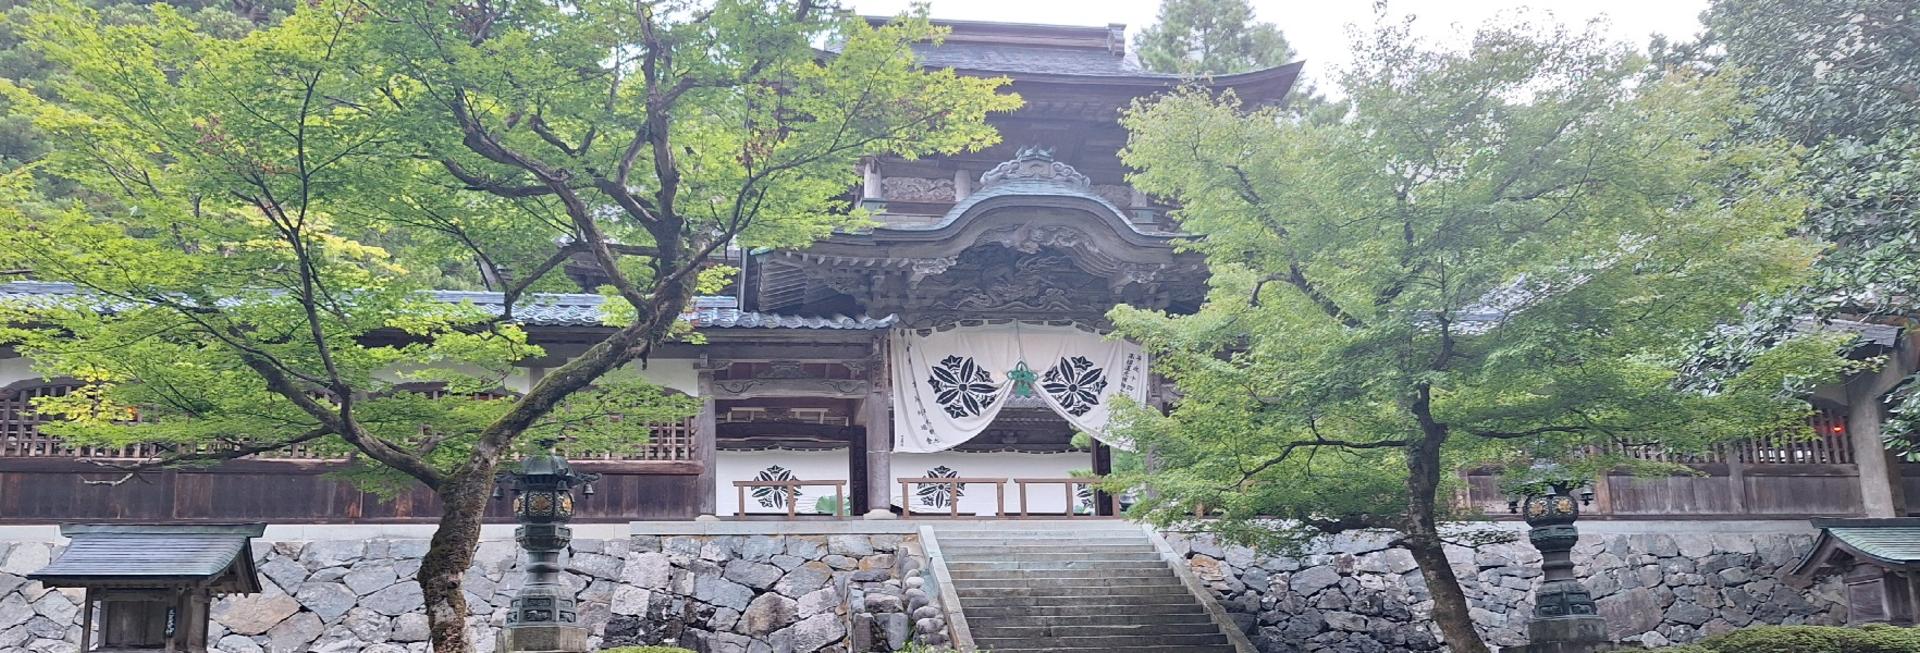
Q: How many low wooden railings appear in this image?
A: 3